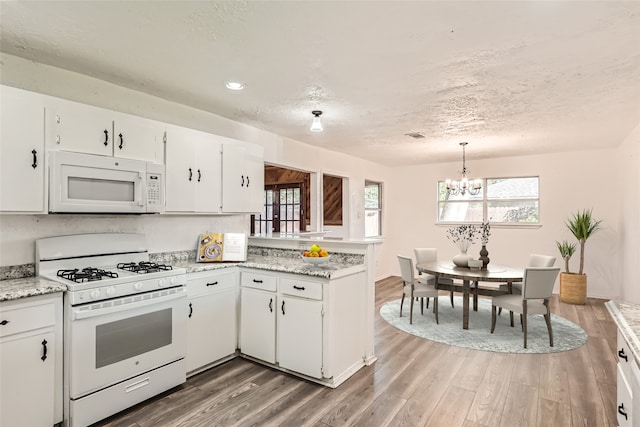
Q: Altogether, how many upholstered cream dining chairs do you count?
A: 4